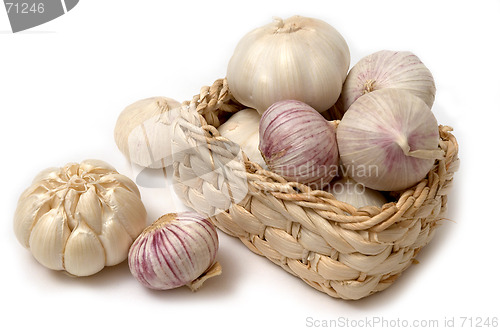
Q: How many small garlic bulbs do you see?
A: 2